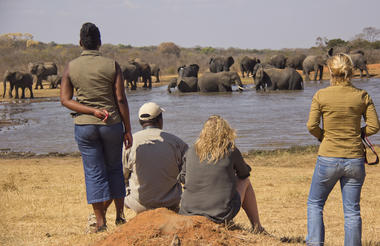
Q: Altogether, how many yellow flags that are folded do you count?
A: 0